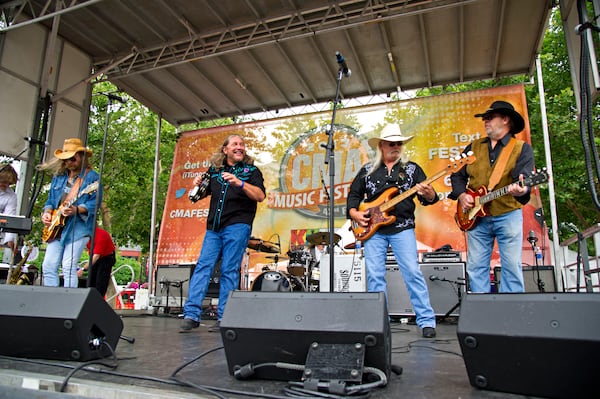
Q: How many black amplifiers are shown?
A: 3